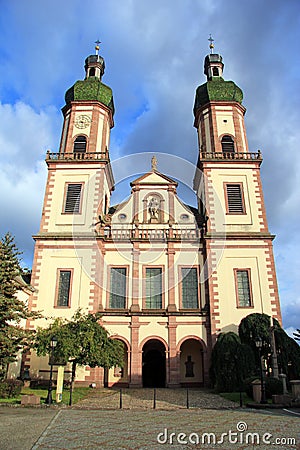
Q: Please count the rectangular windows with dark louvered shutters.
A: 2